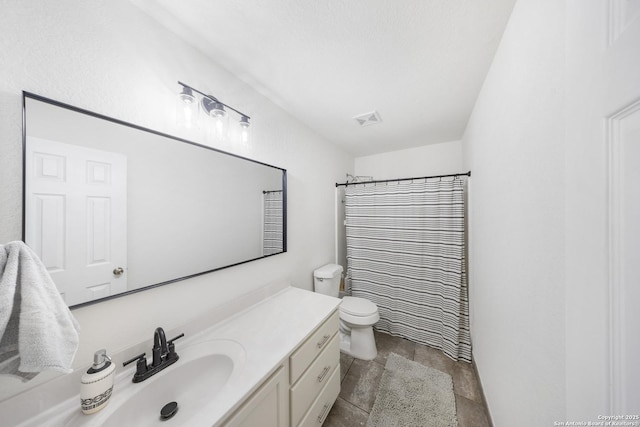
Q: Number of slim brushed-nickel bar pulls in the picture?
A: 3